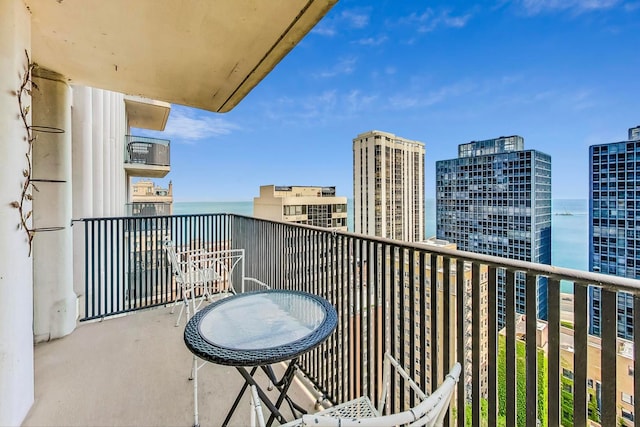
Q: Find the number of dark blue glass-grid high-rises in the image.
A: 2